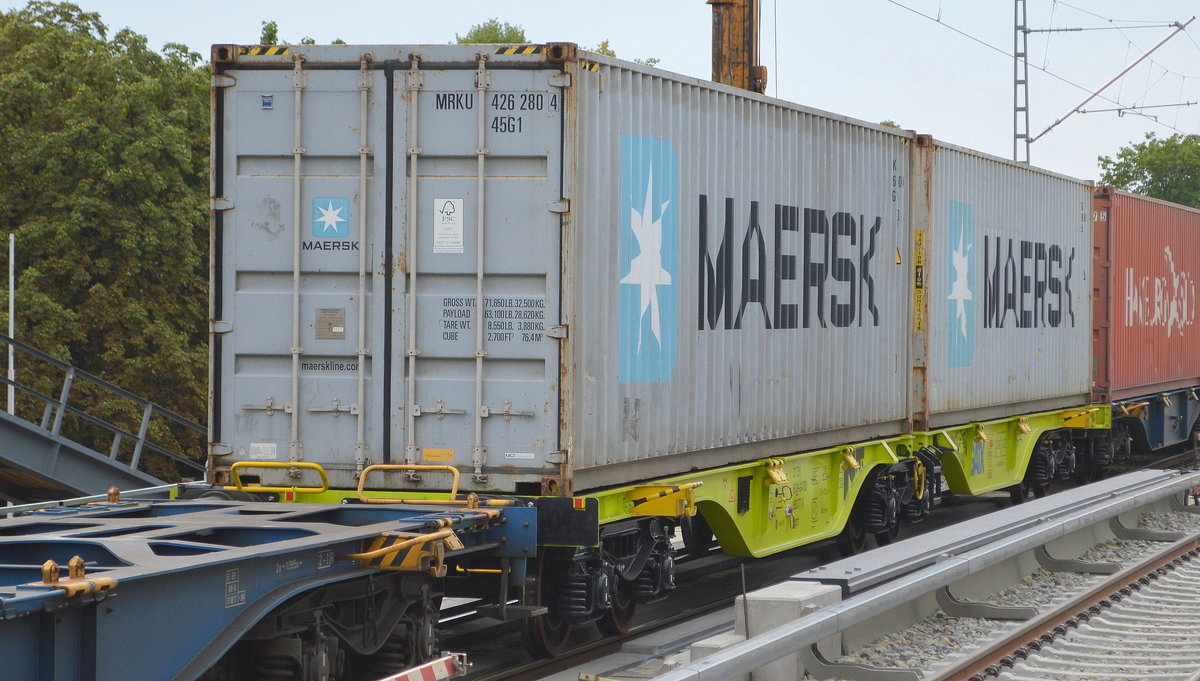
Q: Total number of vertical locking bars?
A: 4